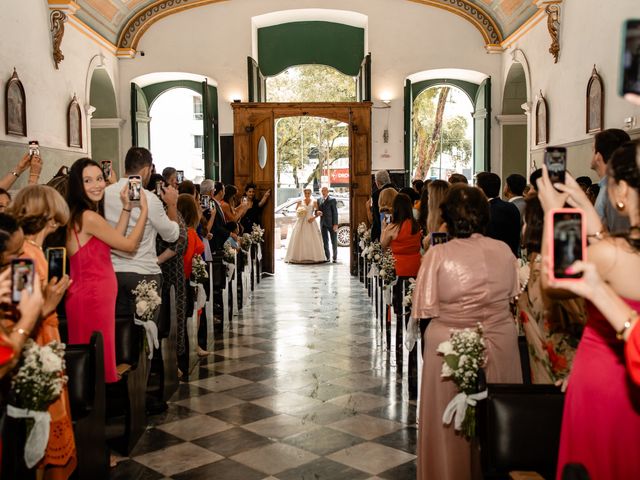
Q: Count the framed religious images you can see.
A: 4